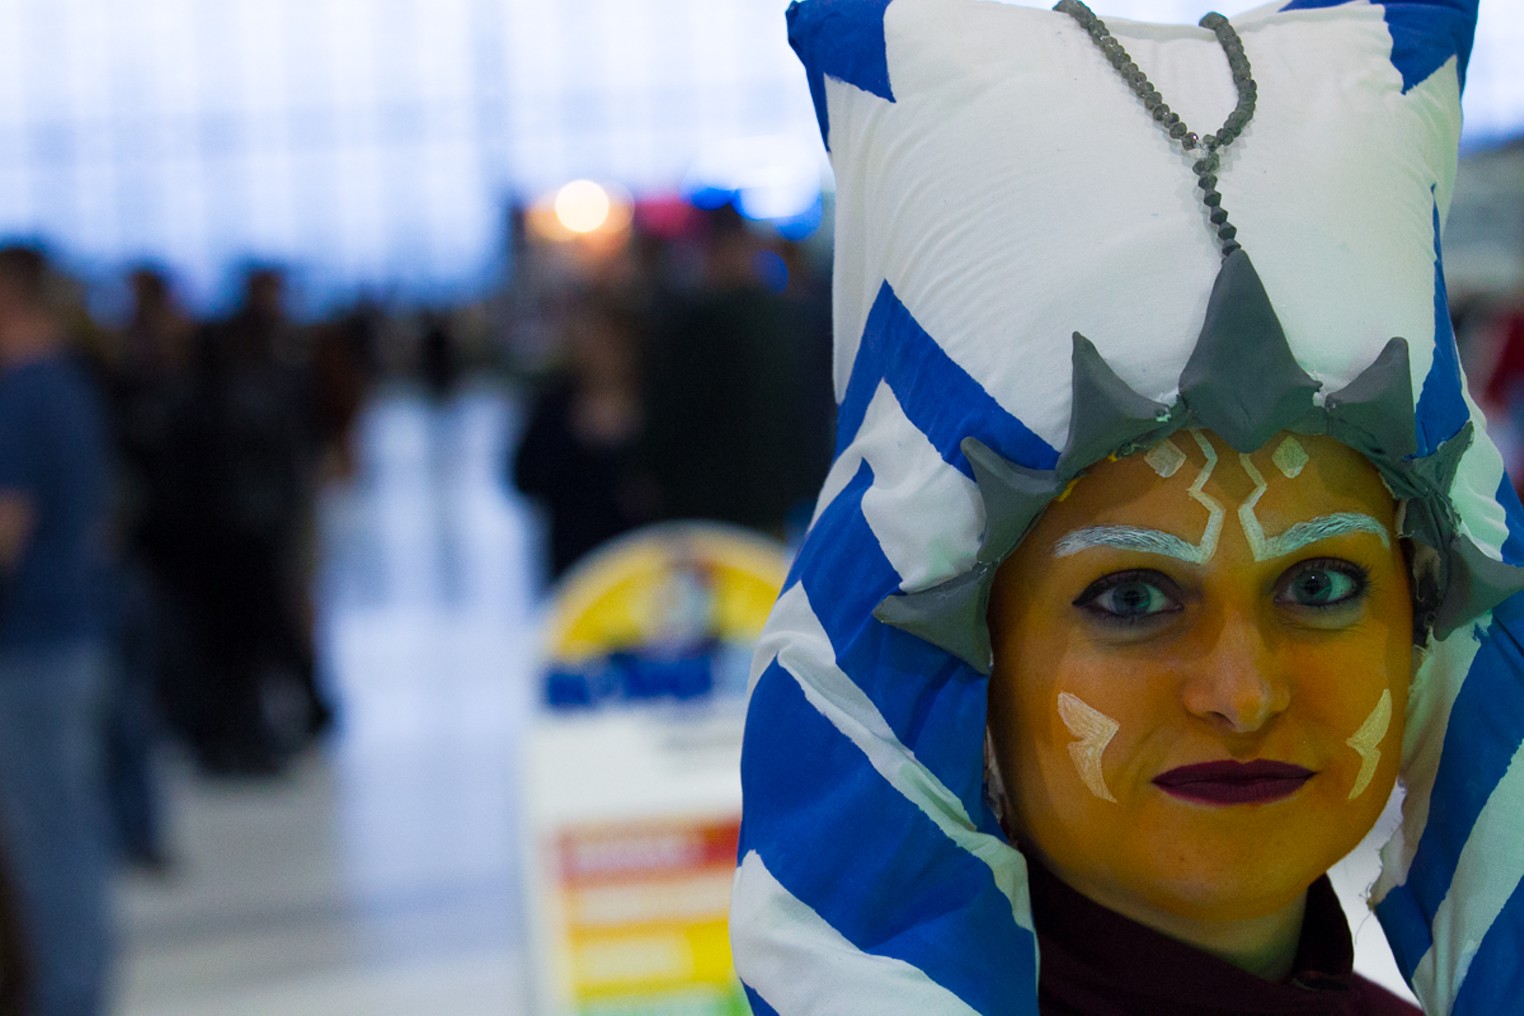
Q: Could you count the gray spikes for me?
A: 7